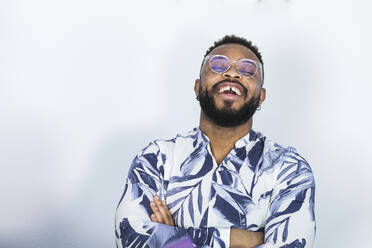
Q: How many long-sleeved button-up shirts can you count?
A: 1